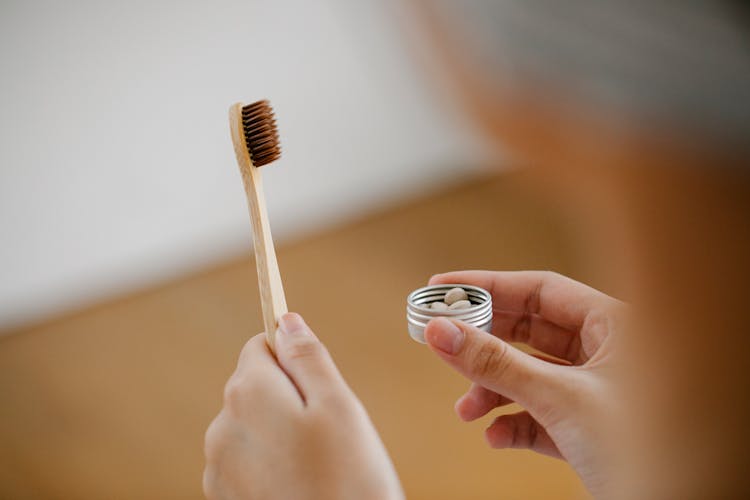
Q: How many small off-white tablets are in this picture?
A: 3